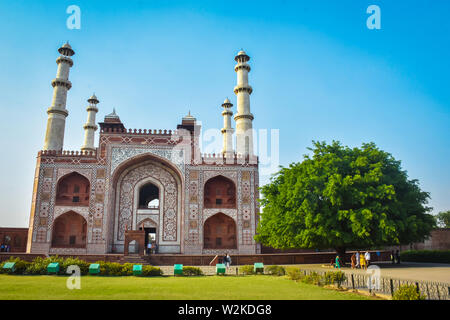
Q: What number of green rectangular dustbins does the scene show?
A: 7